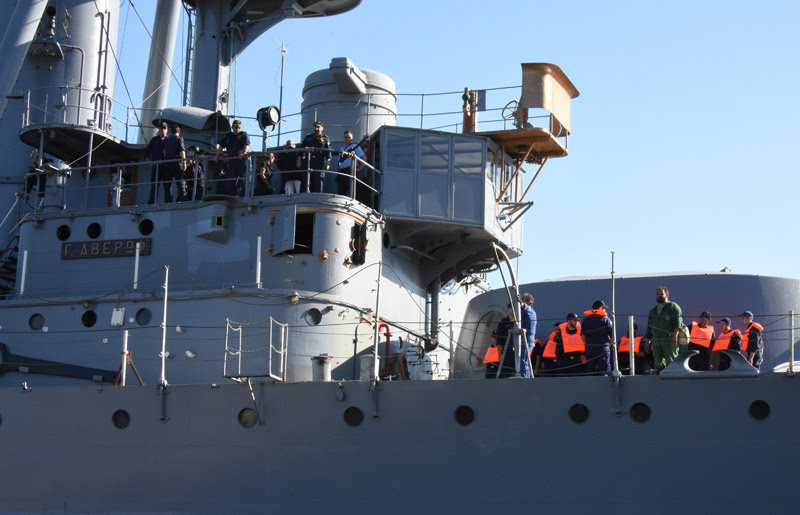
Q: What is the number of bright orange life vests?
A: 9